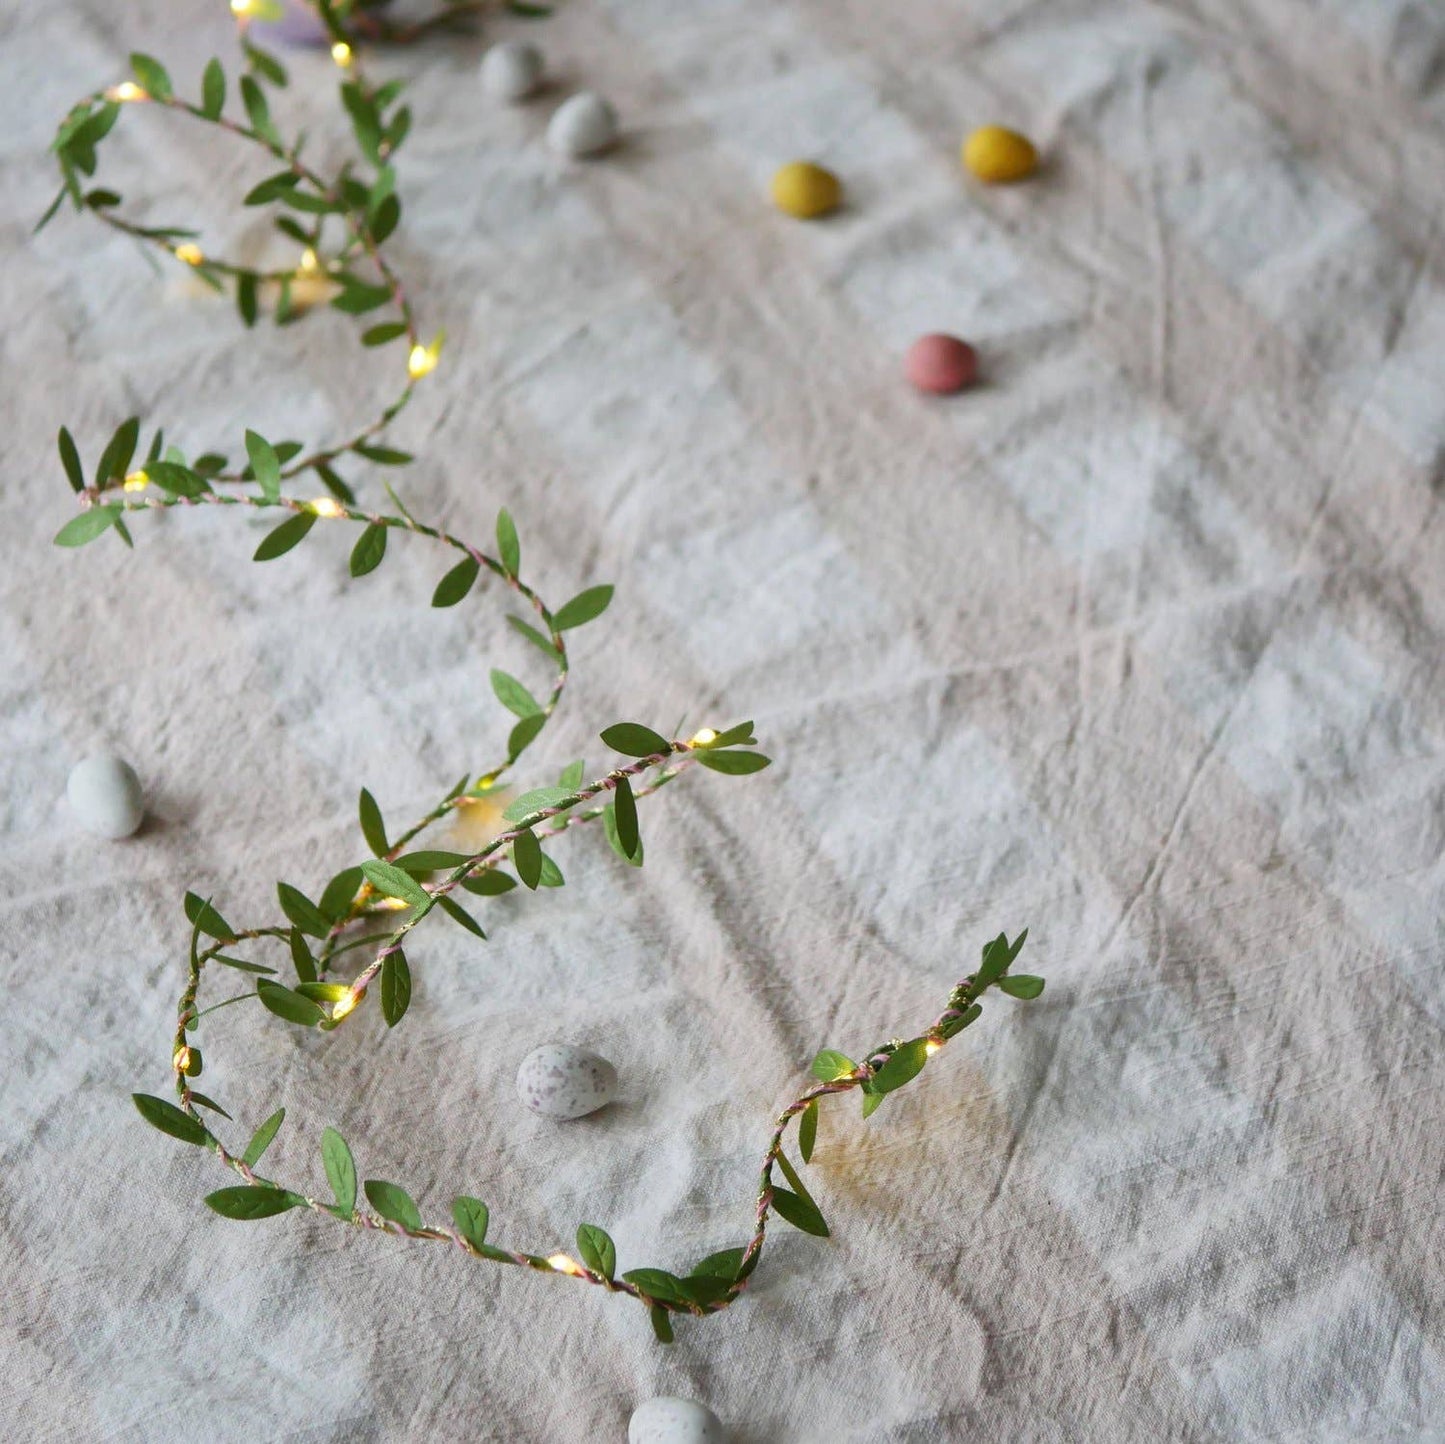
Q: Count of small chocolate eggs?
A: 8